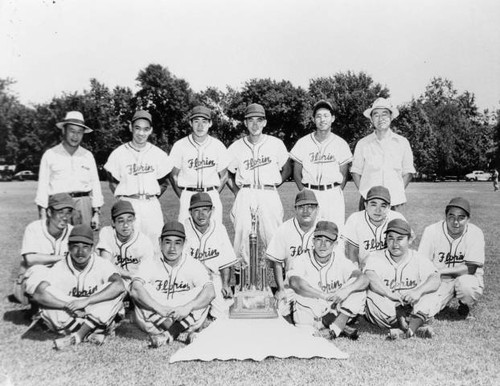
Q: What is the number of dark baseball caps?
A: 14